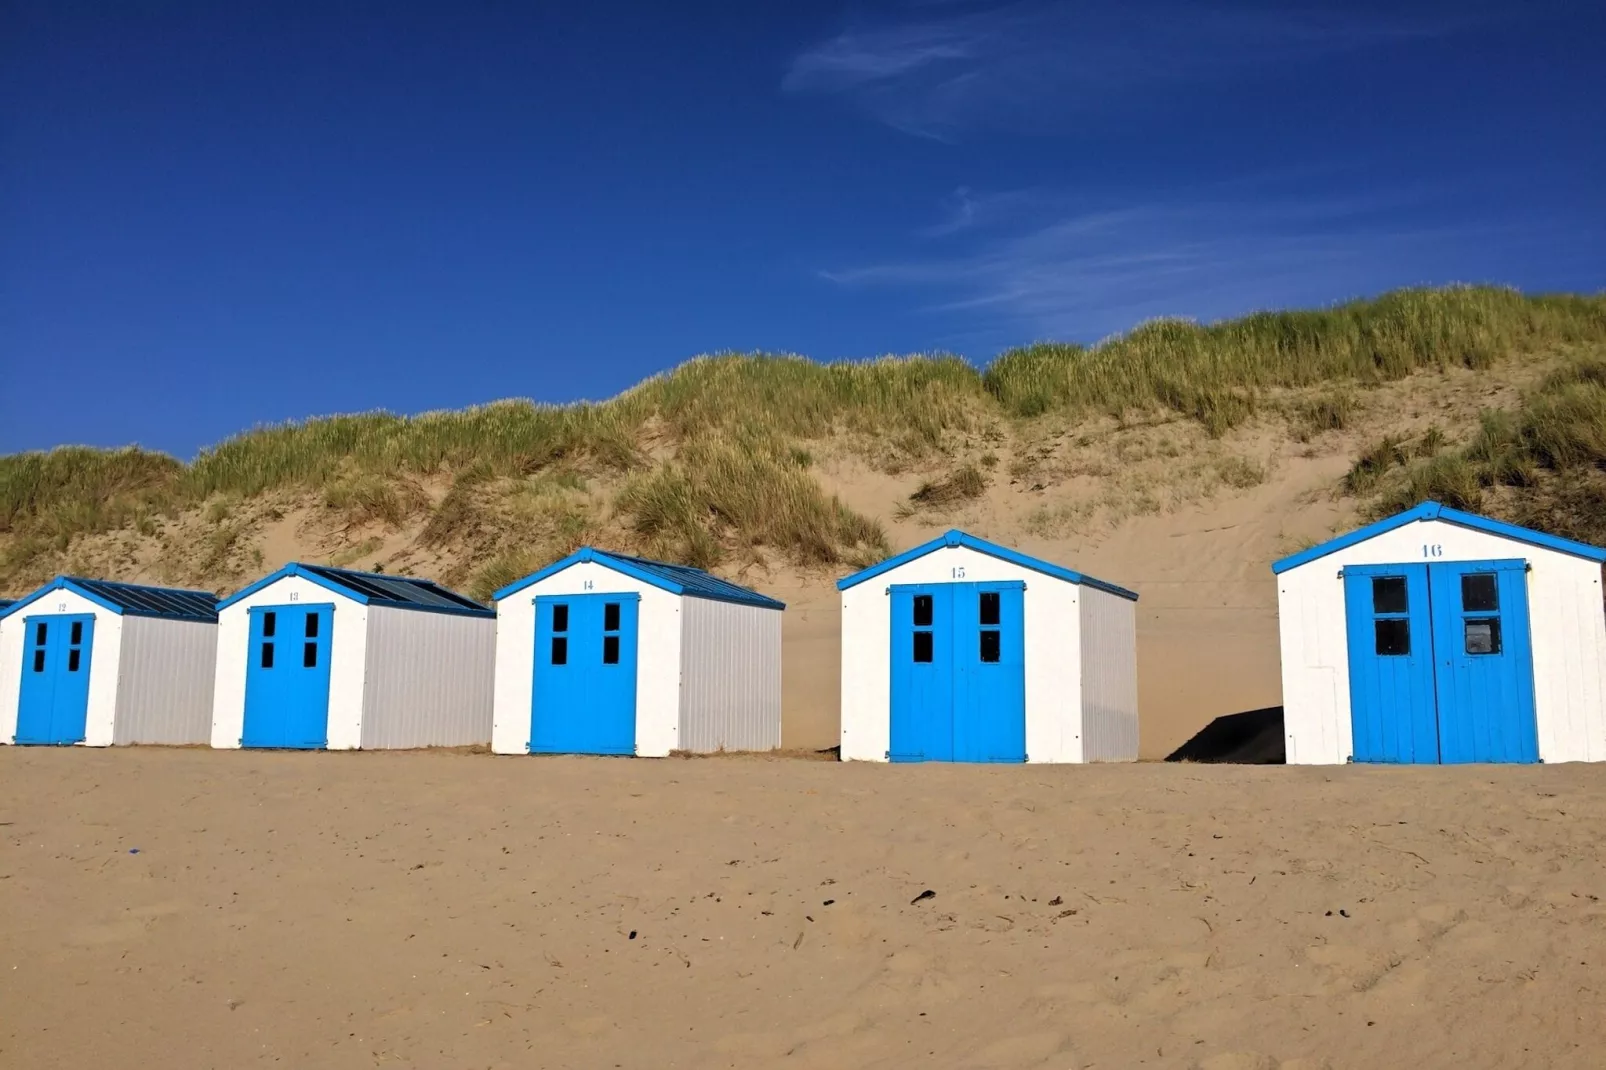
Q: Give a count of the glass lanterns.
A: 0